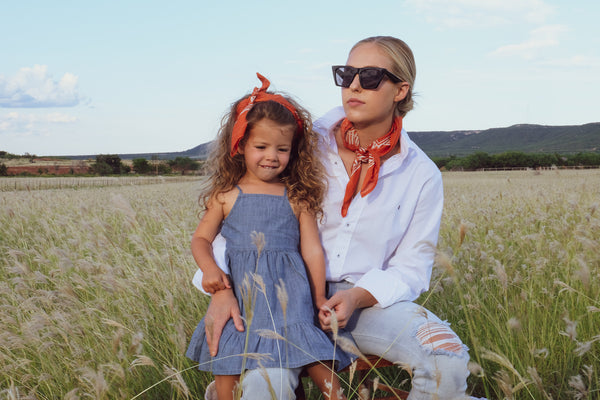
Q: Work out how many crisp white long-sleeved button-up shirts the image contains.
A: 1